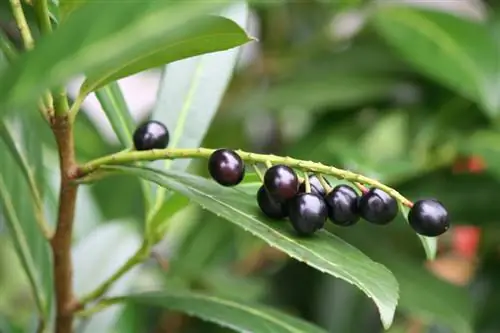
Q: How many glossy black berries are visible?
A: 9